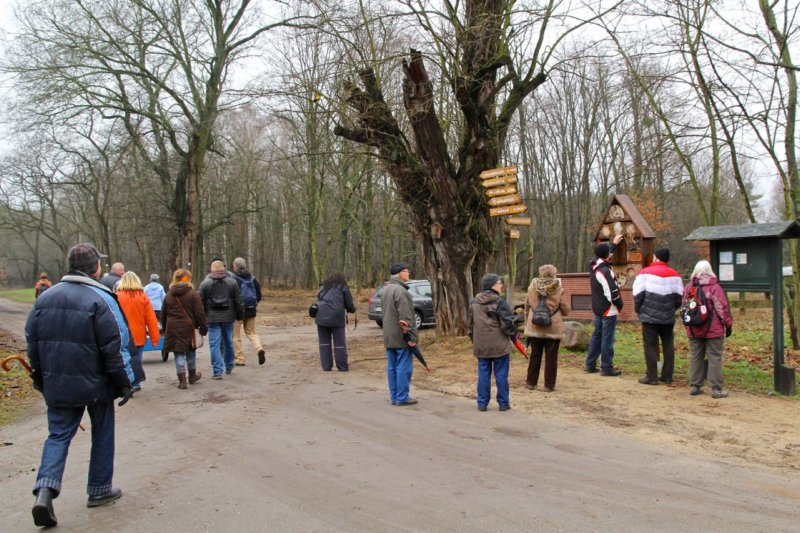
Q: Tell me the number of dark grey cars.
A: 1